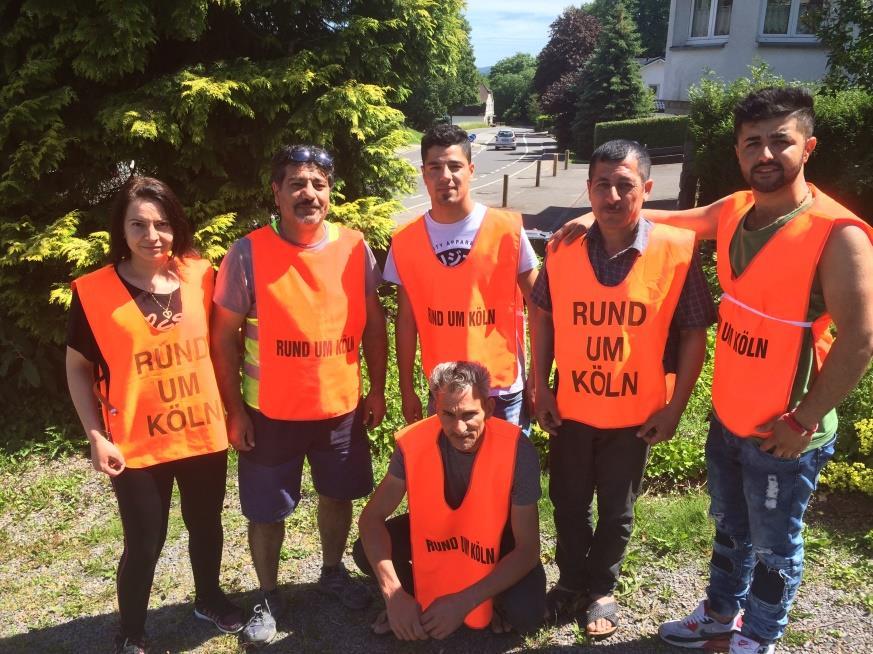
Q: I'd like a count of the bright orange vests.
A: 6